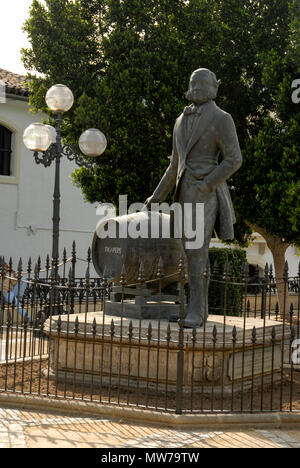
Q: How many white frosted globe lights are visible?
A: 4